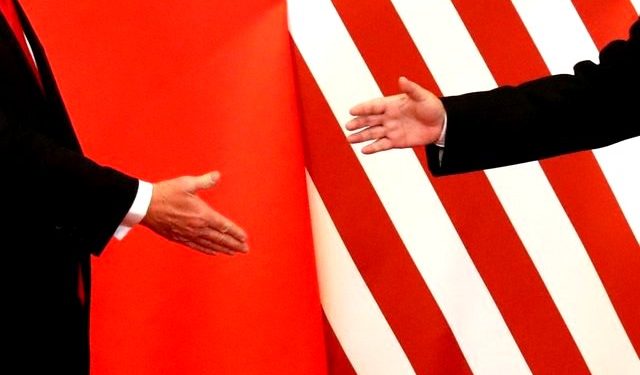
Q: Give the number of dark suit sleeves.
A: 2